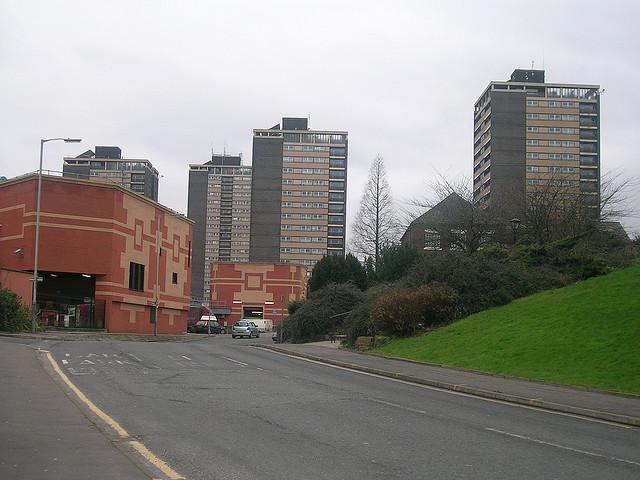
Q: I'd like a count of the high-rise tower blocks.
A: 4